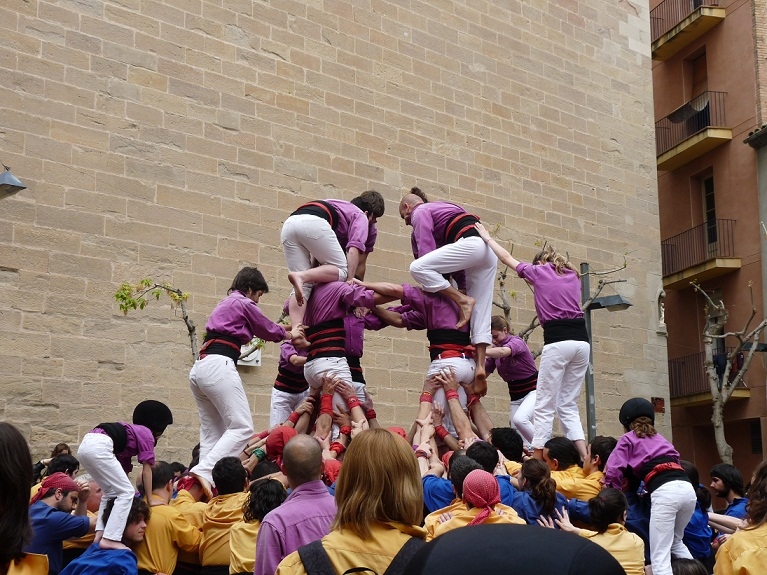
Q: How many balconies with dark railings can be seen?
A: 4